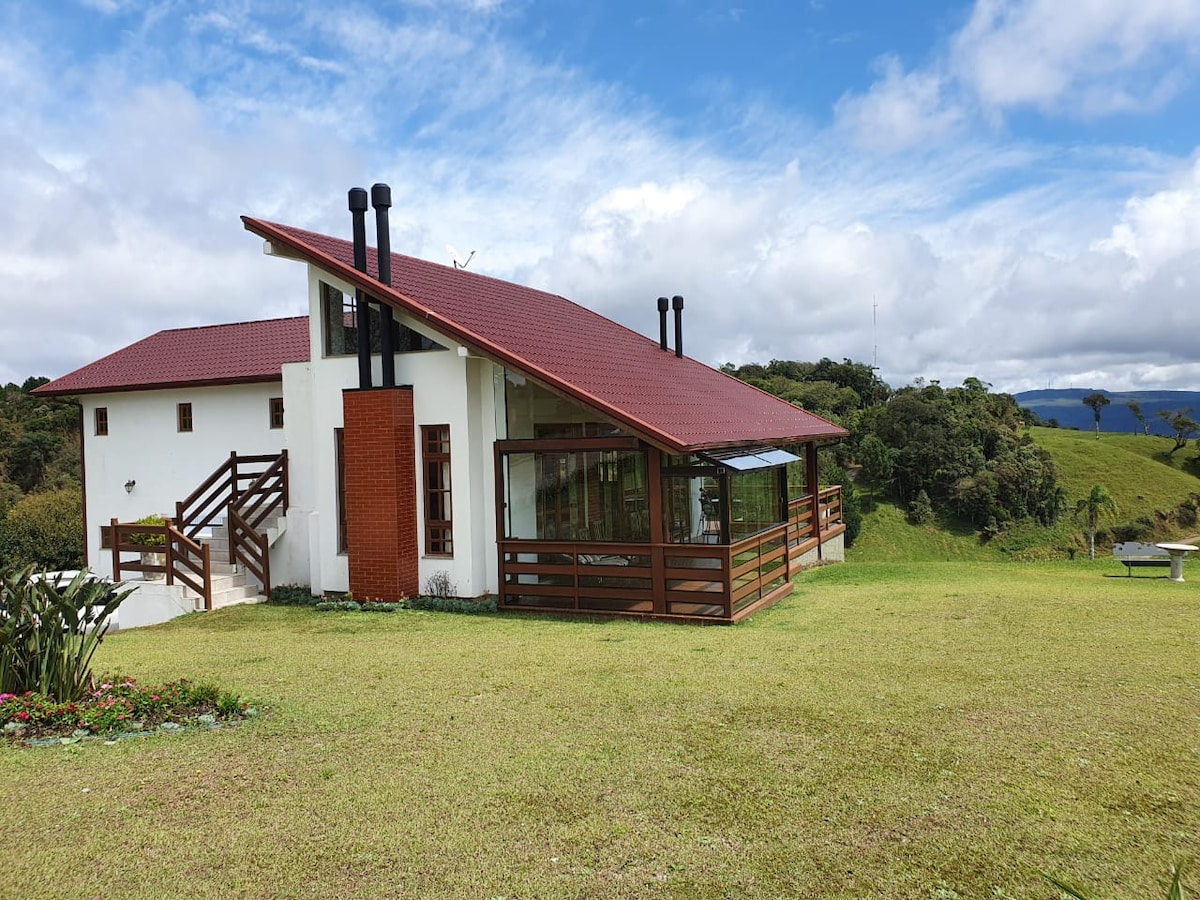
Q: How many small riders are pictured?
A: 0